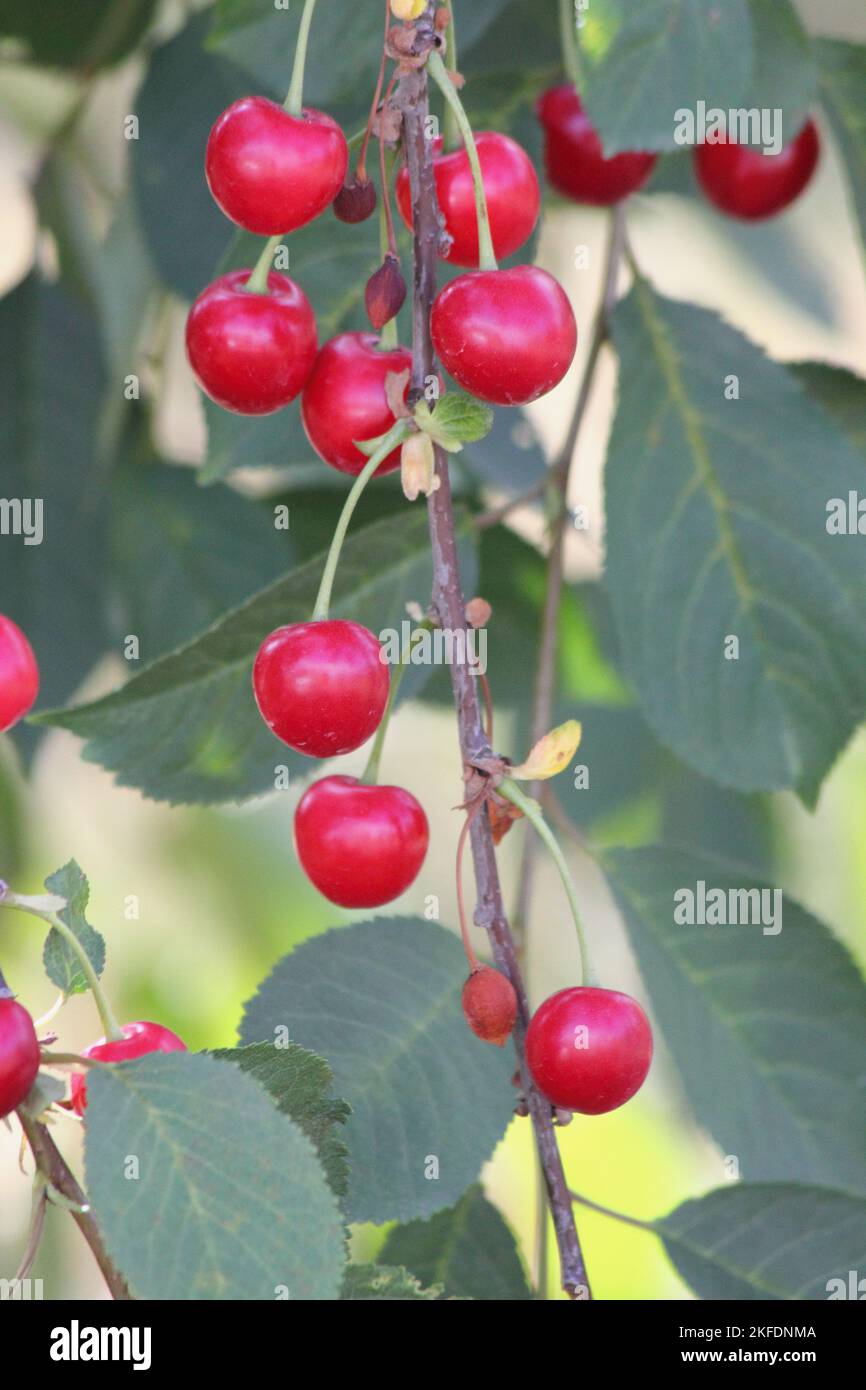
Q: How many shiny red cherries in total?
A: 13